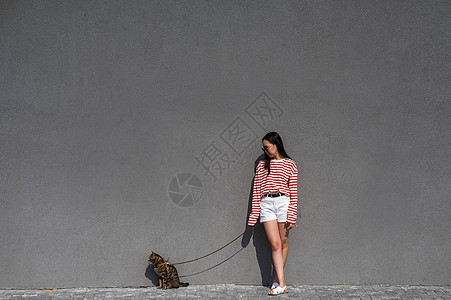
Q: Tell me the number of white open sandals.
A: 2